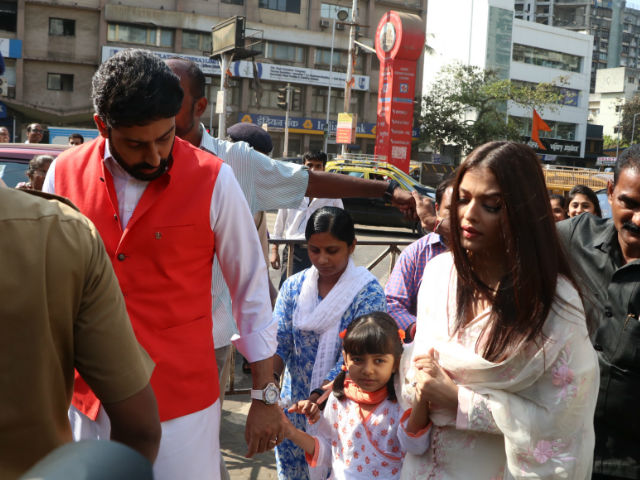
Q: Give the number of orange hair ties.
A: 3